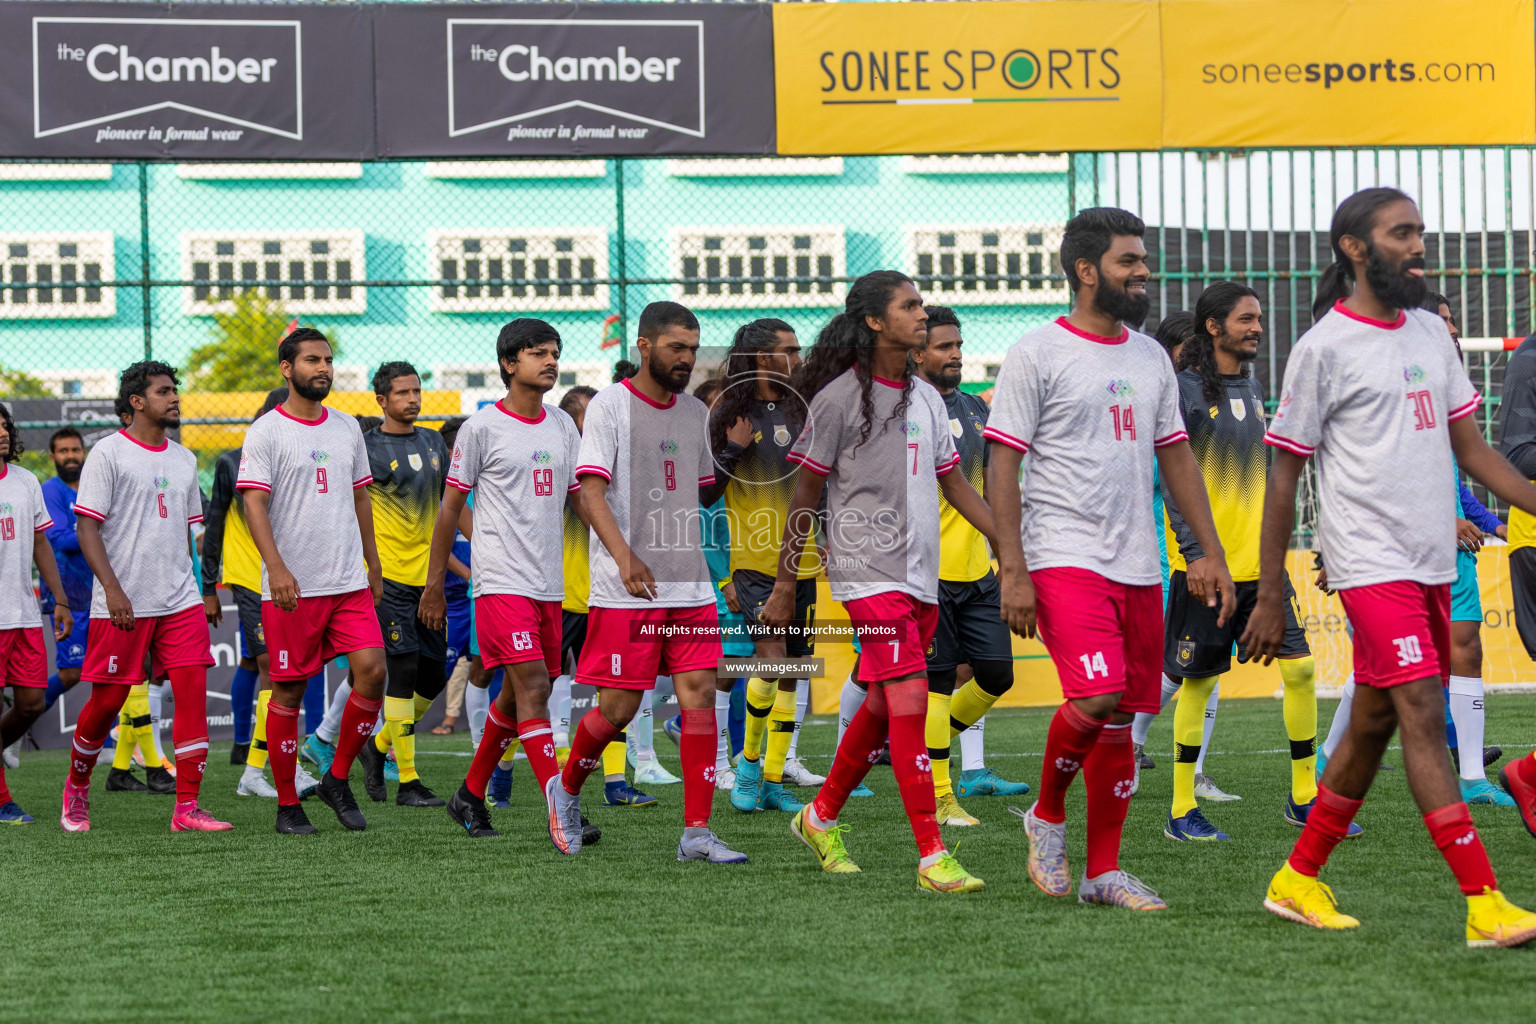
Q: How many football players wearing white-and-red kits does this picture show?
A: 8